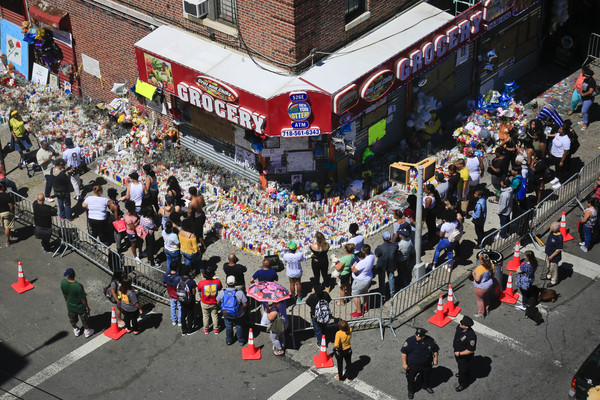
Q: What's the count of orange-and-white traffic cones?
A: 9